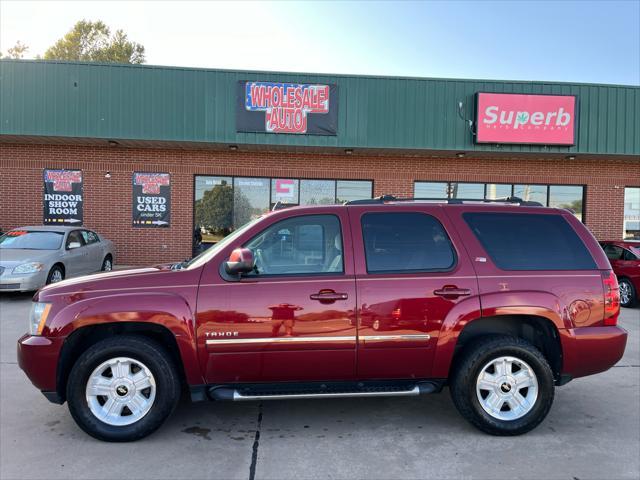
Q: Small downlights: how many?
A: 5